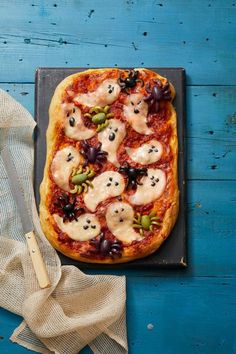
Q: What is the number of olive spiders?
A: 9